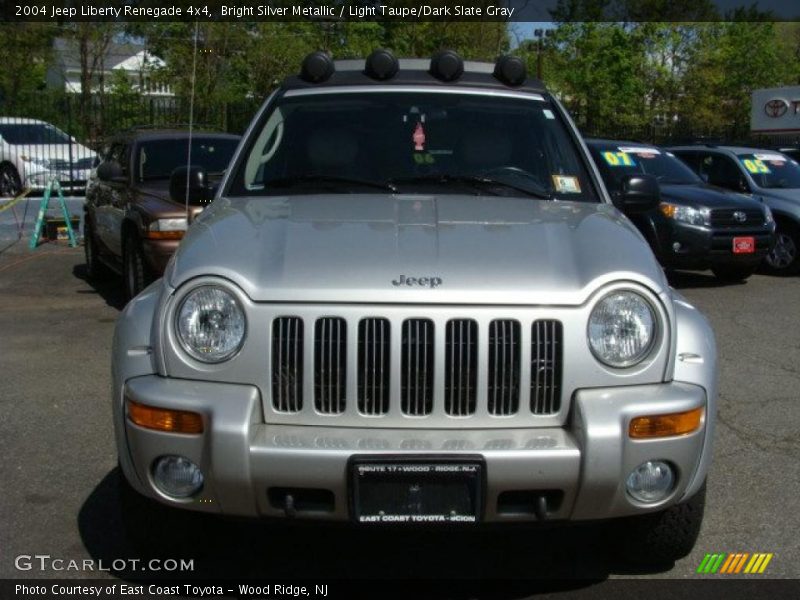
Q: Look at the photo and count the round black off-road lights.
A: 4